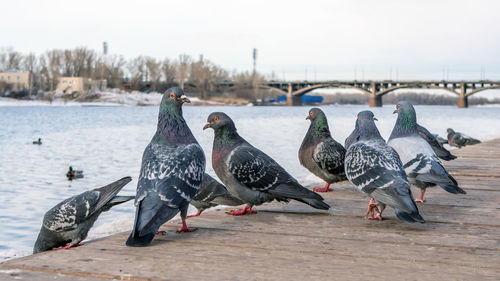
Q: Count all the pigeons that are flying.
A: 0